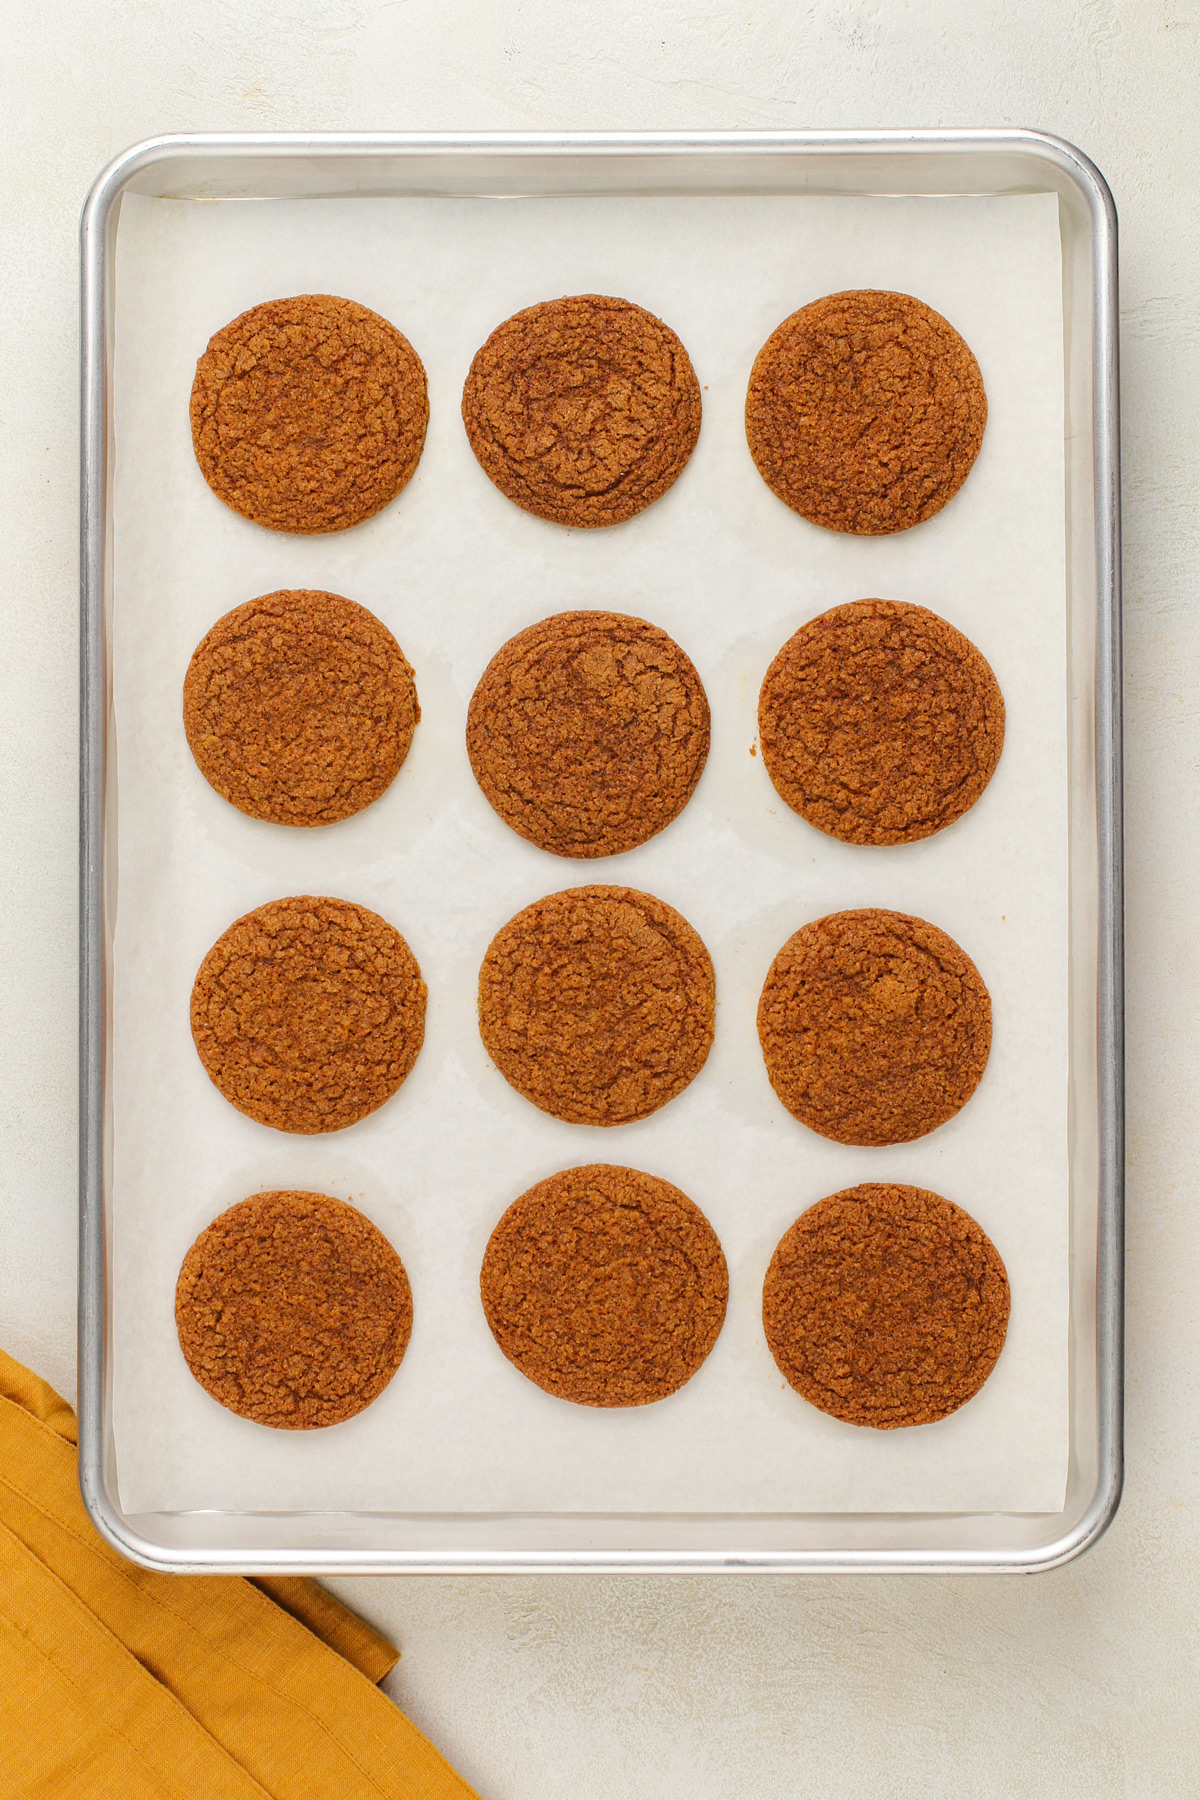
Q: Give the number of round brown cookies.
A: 12